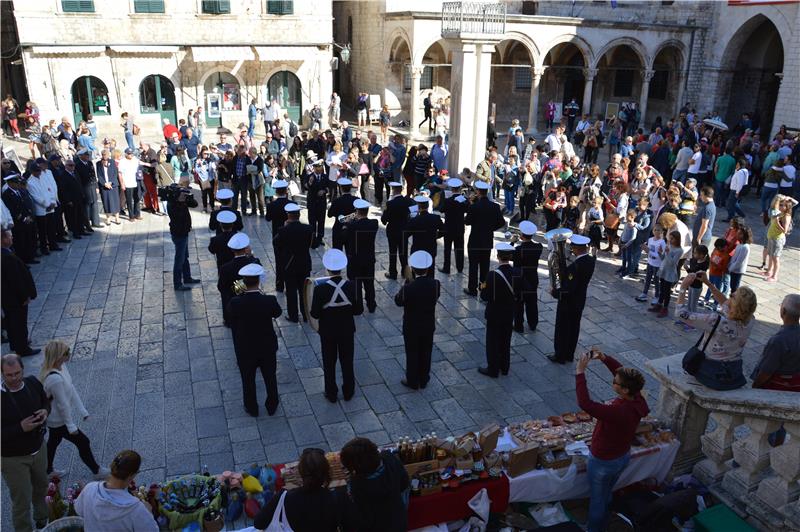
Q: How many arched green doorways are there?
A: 4